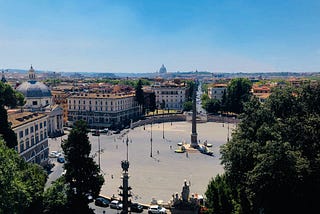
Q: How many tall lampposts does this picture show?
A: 5